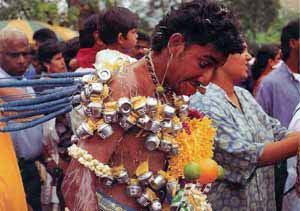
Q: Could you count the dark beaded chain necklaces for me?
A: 1